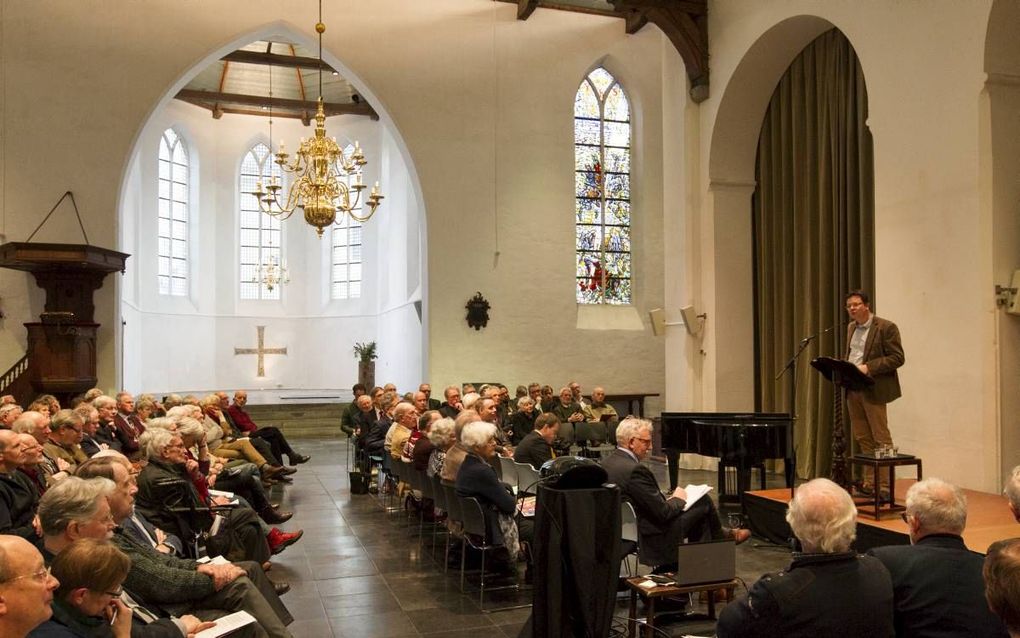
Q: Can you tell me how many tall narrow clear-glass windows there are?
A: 3